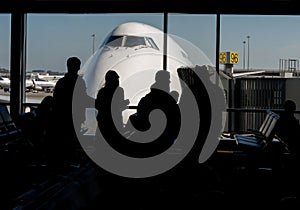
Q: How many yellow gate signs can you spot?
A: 2